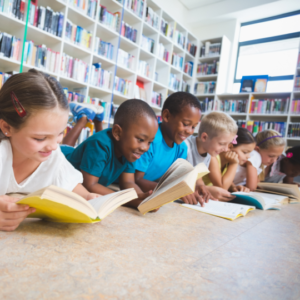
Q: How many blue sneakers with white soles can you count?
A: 2